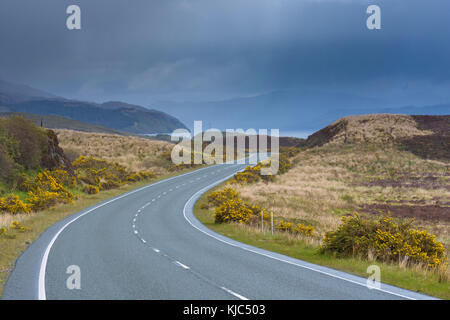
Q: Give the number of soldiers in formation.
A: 0